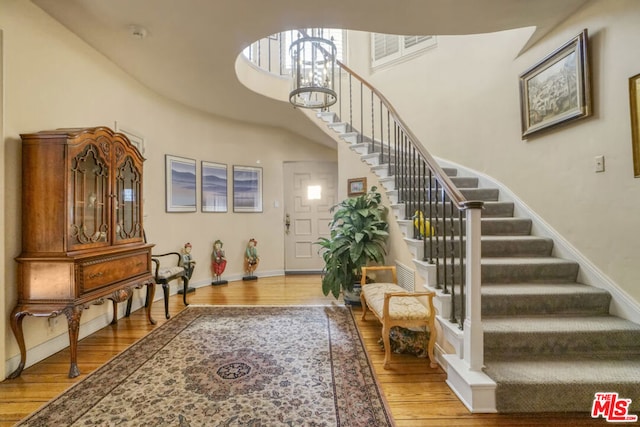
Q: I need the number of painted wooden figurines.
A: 3